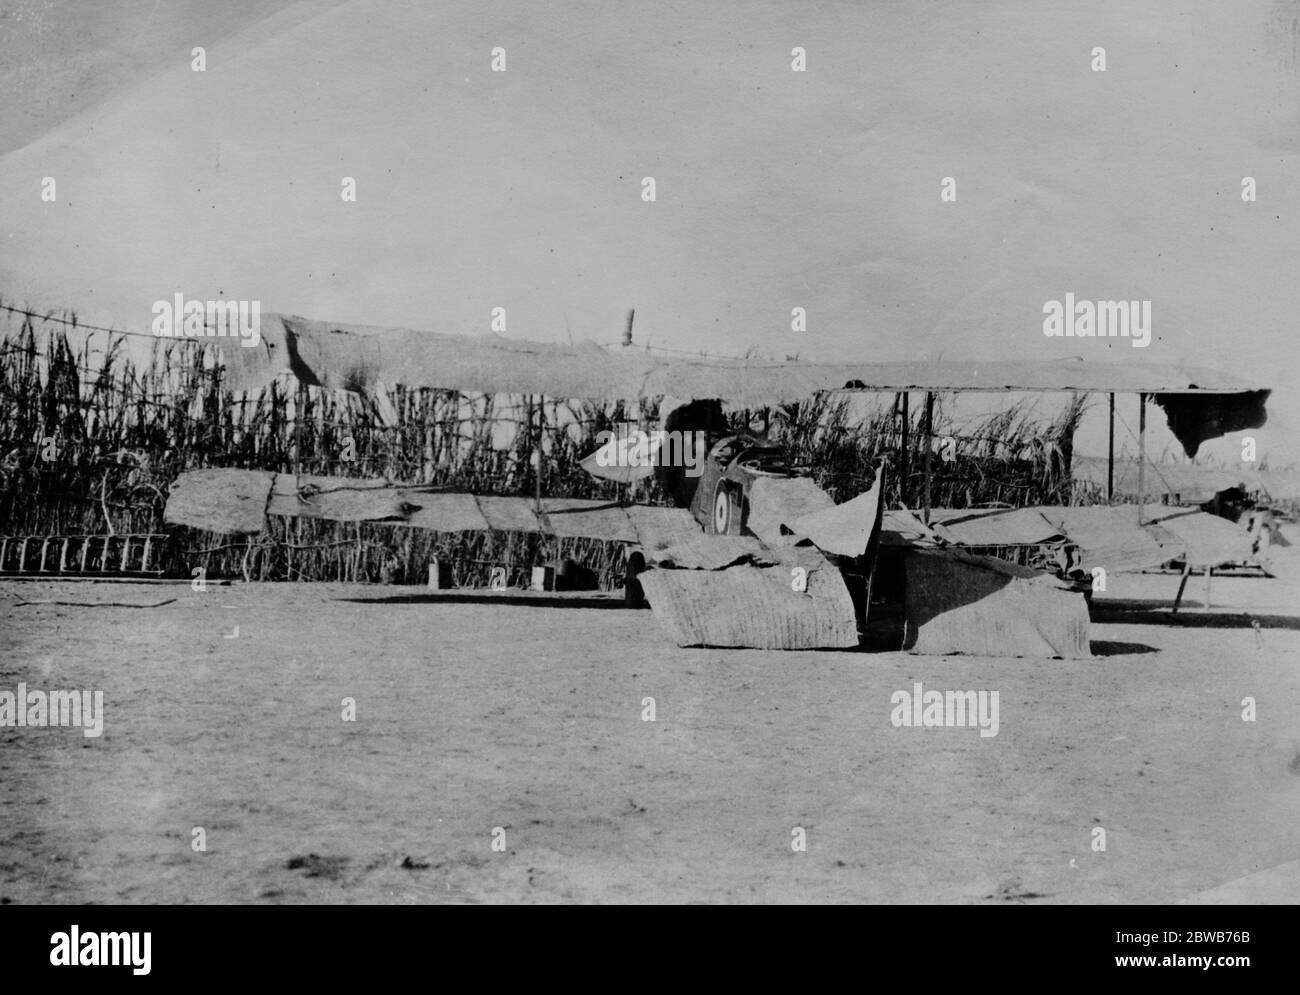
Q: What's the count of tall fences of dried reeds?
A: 1